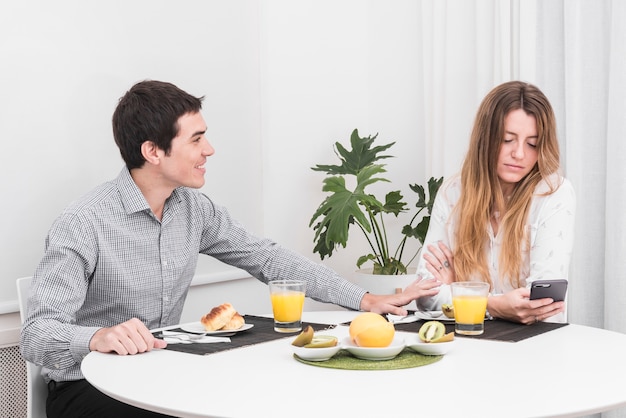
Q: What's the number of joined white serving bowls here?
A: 3